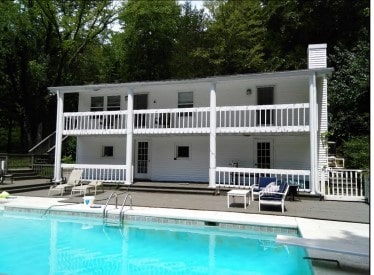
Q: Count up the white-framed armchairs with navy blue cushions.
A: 2